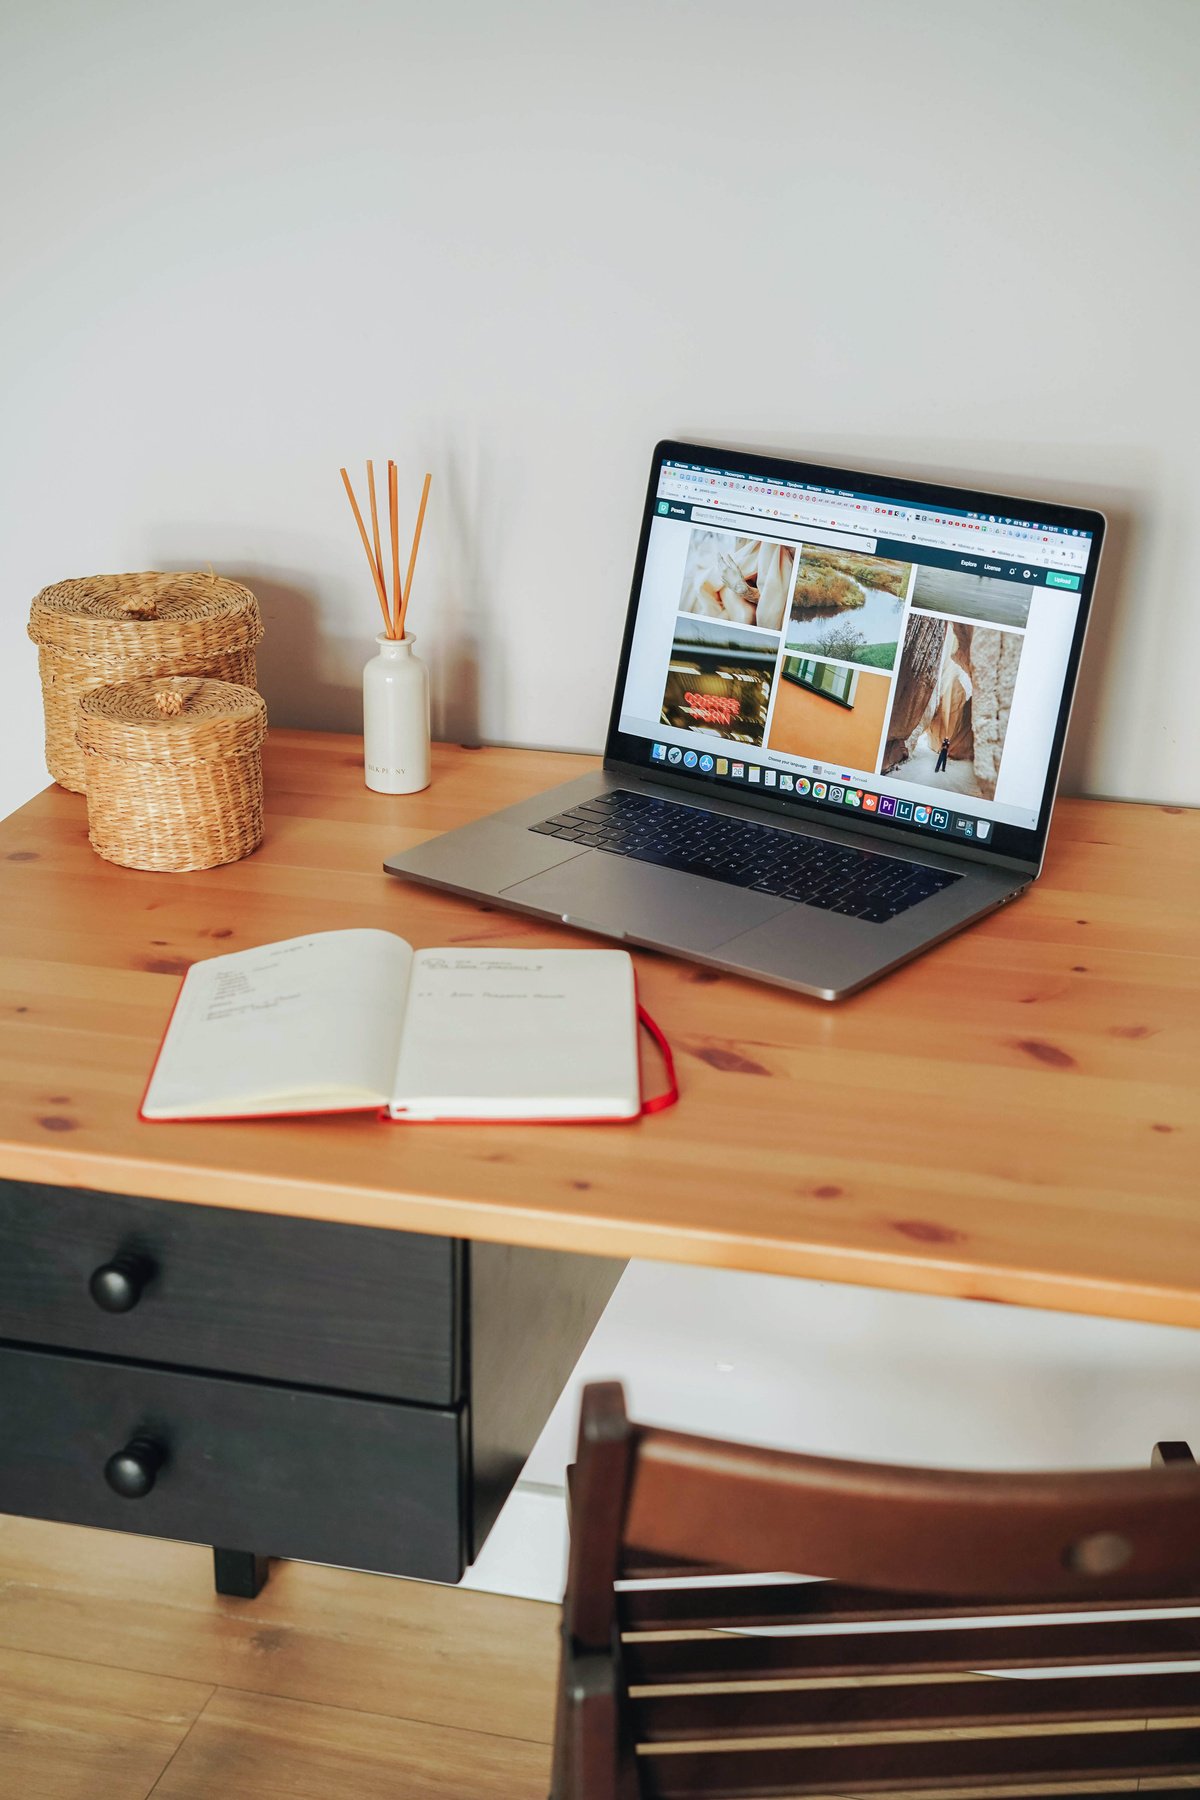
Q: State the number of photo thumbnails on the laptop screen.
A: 6